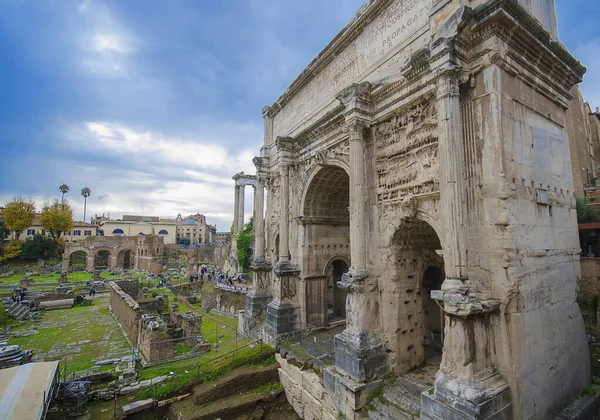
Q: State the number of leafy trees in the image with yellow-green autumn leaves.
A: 2